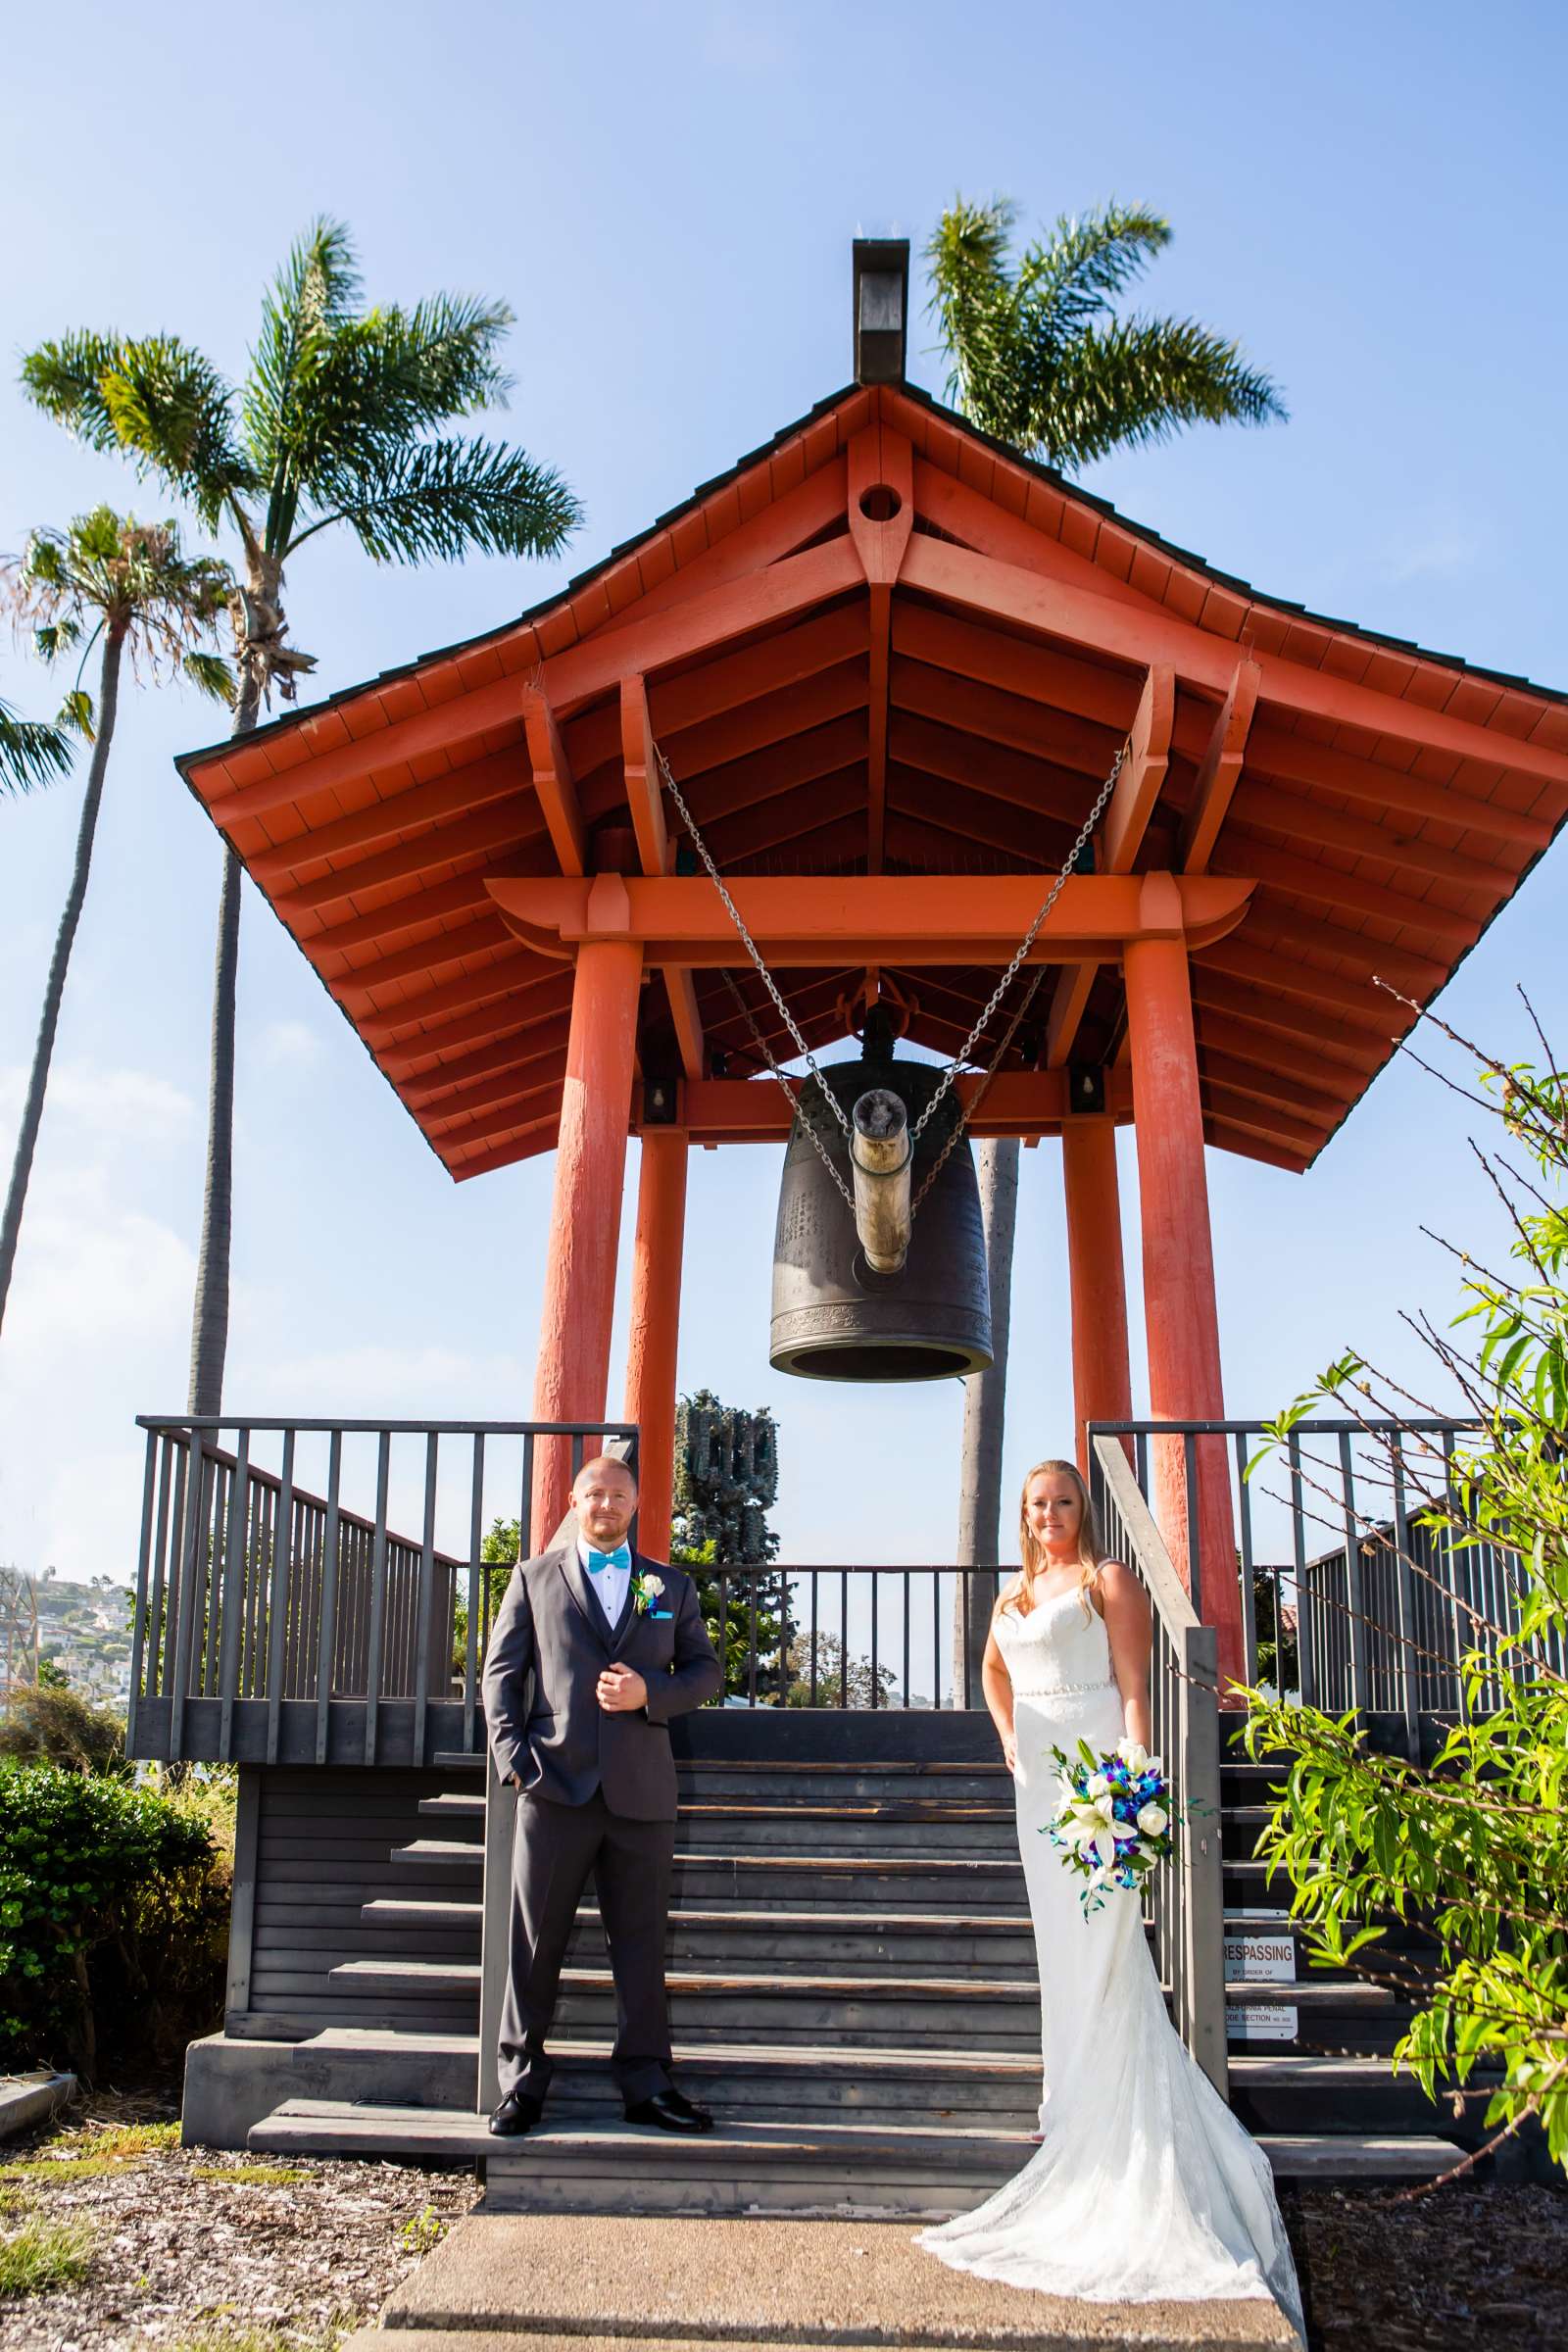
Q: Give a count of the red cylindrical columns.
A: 4